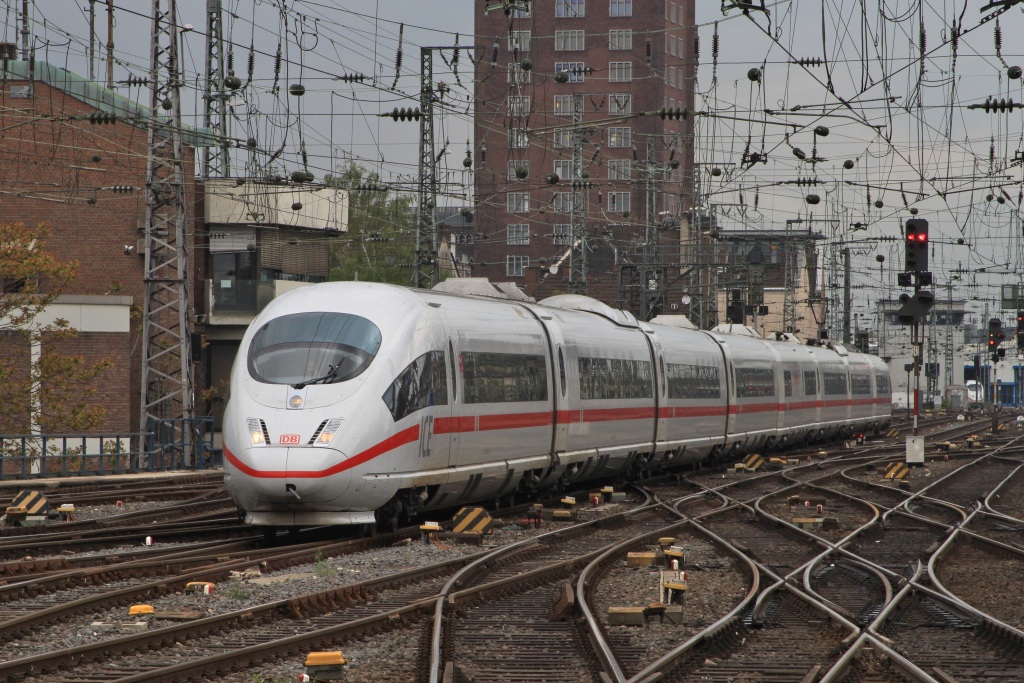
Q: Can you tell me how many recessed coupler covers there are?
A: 1